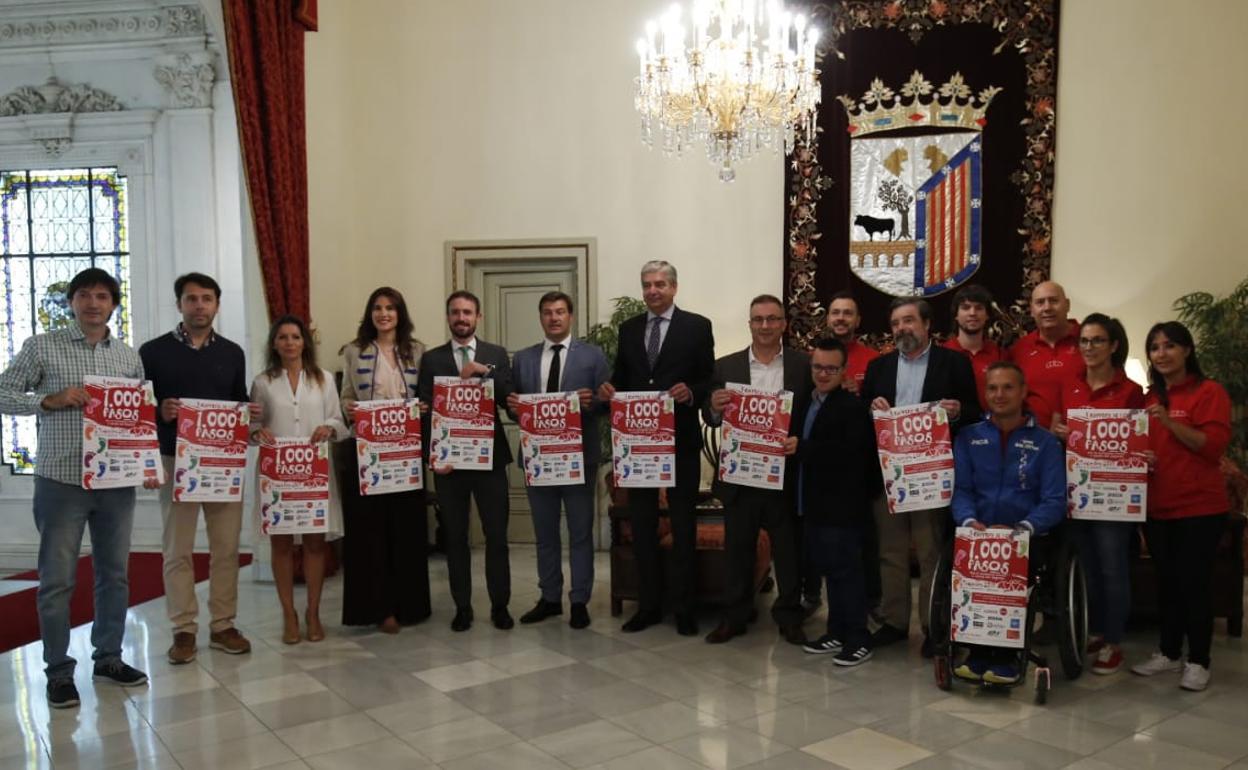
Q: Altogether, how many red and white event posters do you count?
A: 11